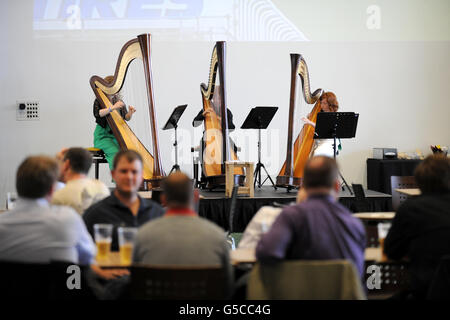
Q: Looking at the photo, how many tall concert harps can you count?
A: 3